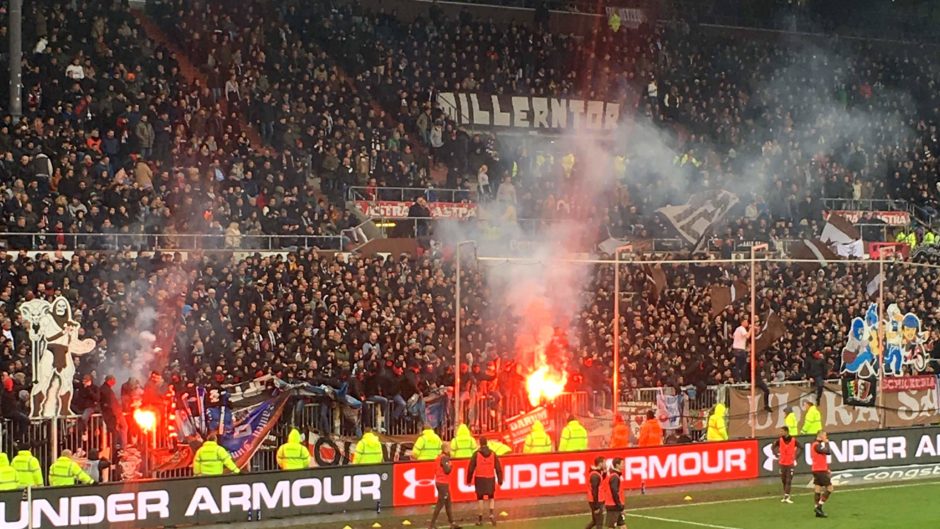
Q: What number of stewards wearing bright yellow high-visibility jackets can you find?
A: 14